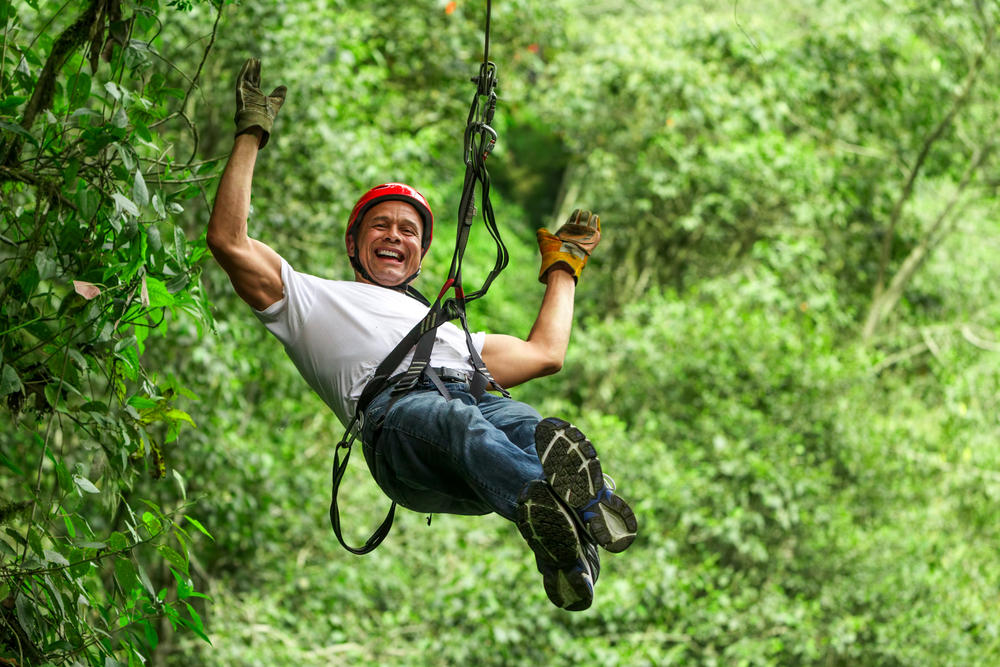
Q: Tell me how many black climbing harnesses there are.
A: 1